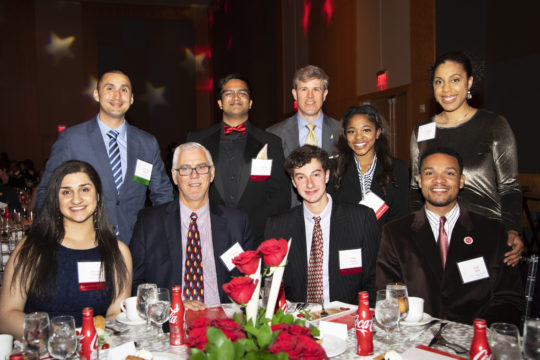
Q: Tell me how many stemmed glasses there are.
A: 8